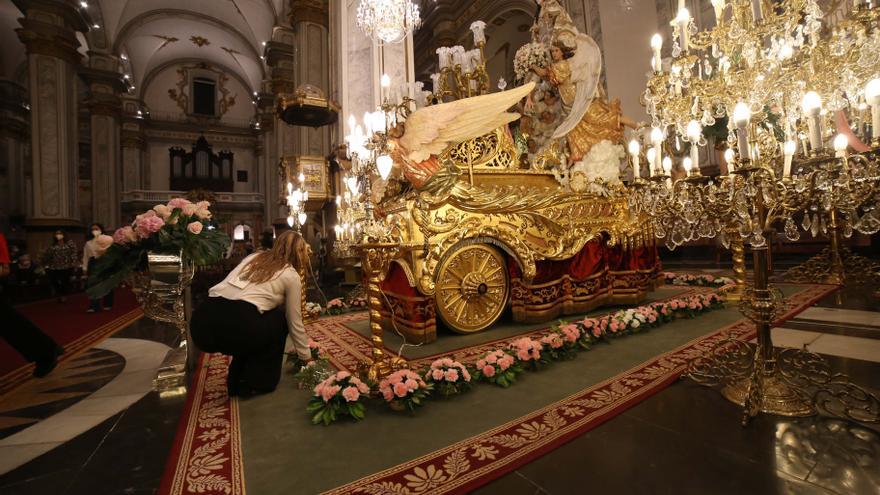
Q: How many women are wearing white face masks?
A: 2